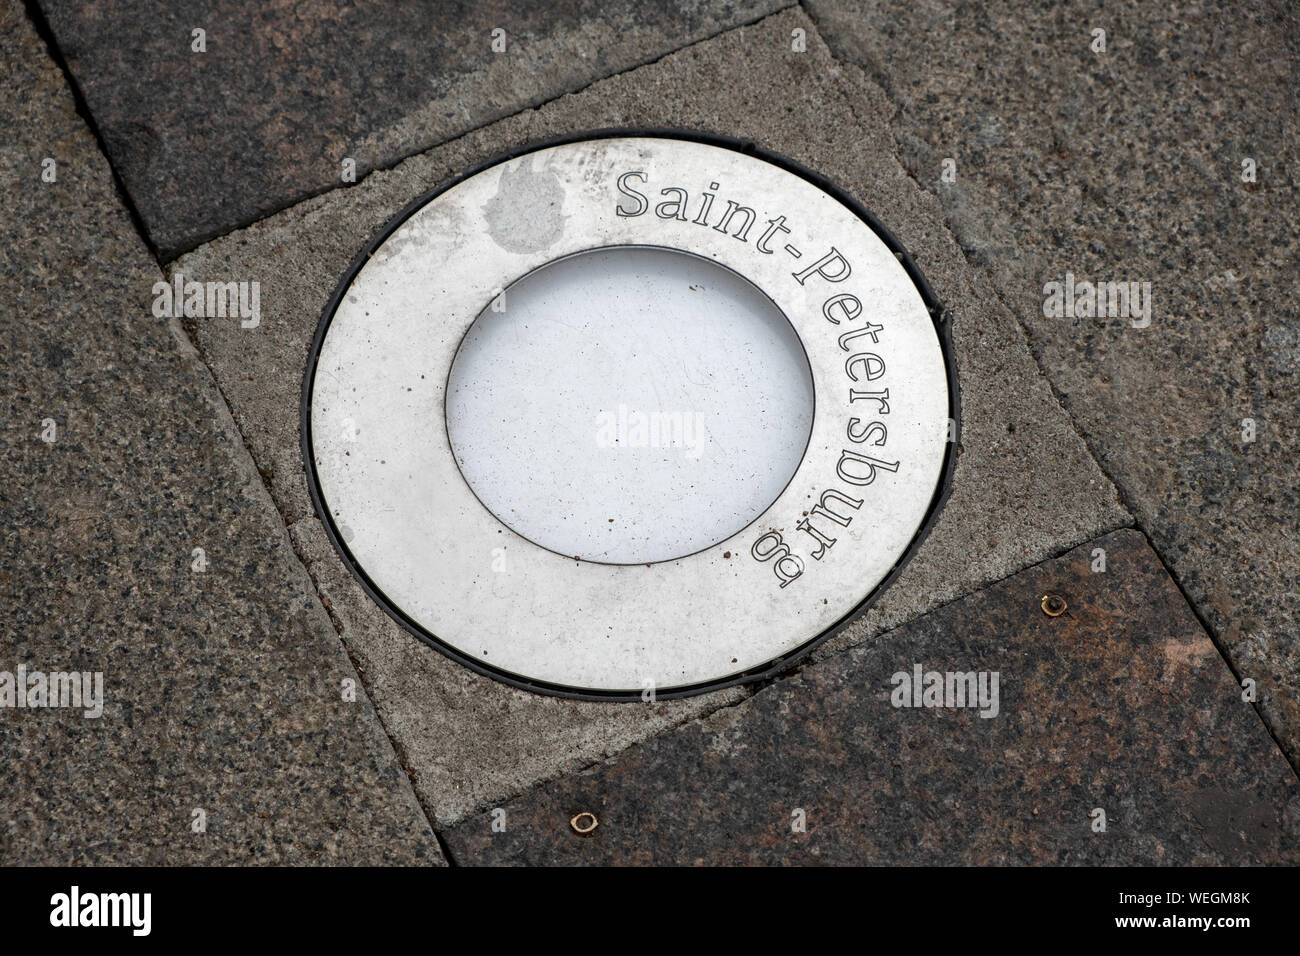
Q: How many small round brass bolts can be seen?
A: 2